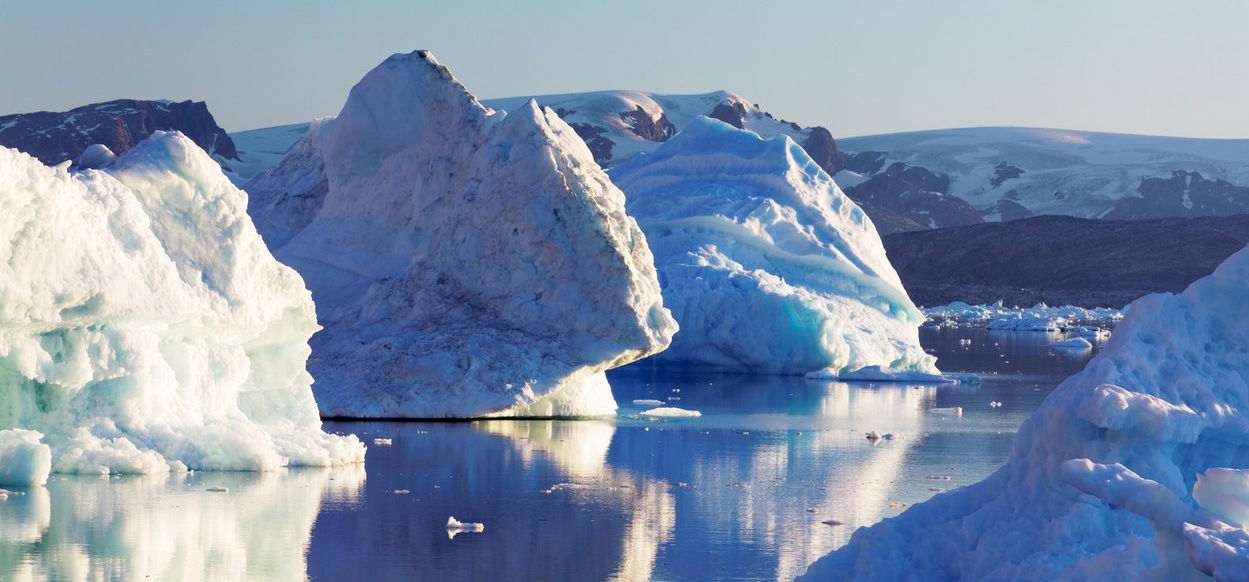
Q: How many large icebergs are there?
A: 4